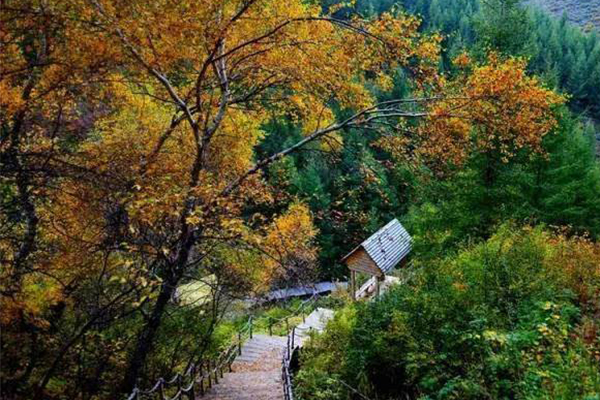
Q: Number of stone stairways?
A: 1